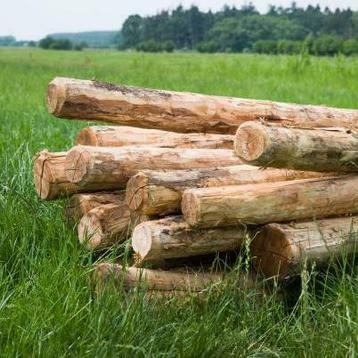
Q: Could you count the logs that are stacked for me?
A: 12